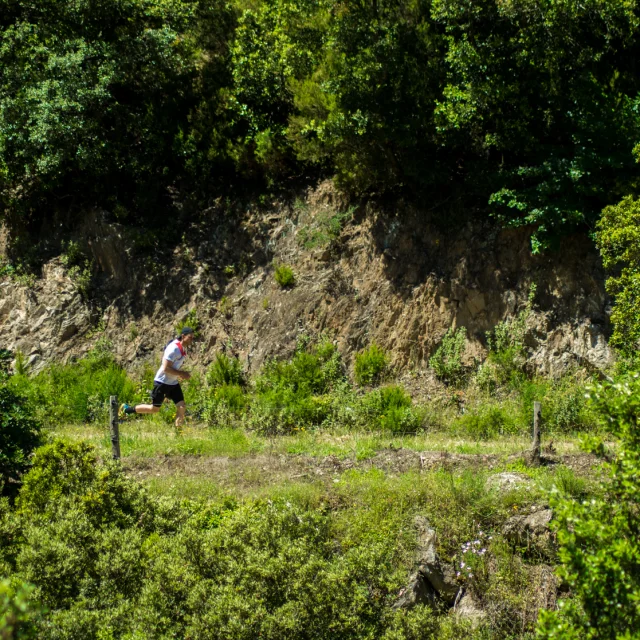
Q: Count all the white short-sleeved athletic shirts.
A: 1